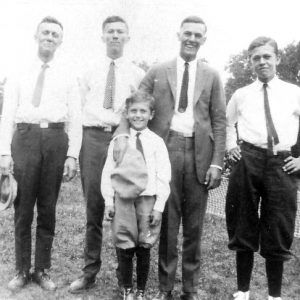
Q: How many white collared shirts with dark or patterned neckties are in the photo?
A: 5